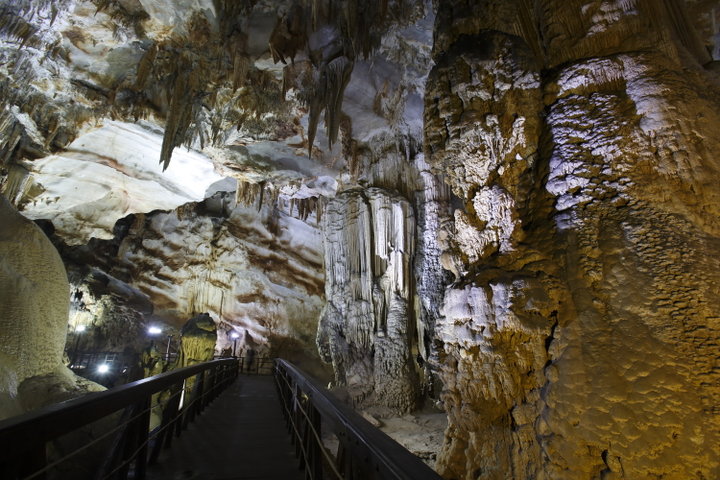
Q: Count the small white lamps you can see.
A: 4